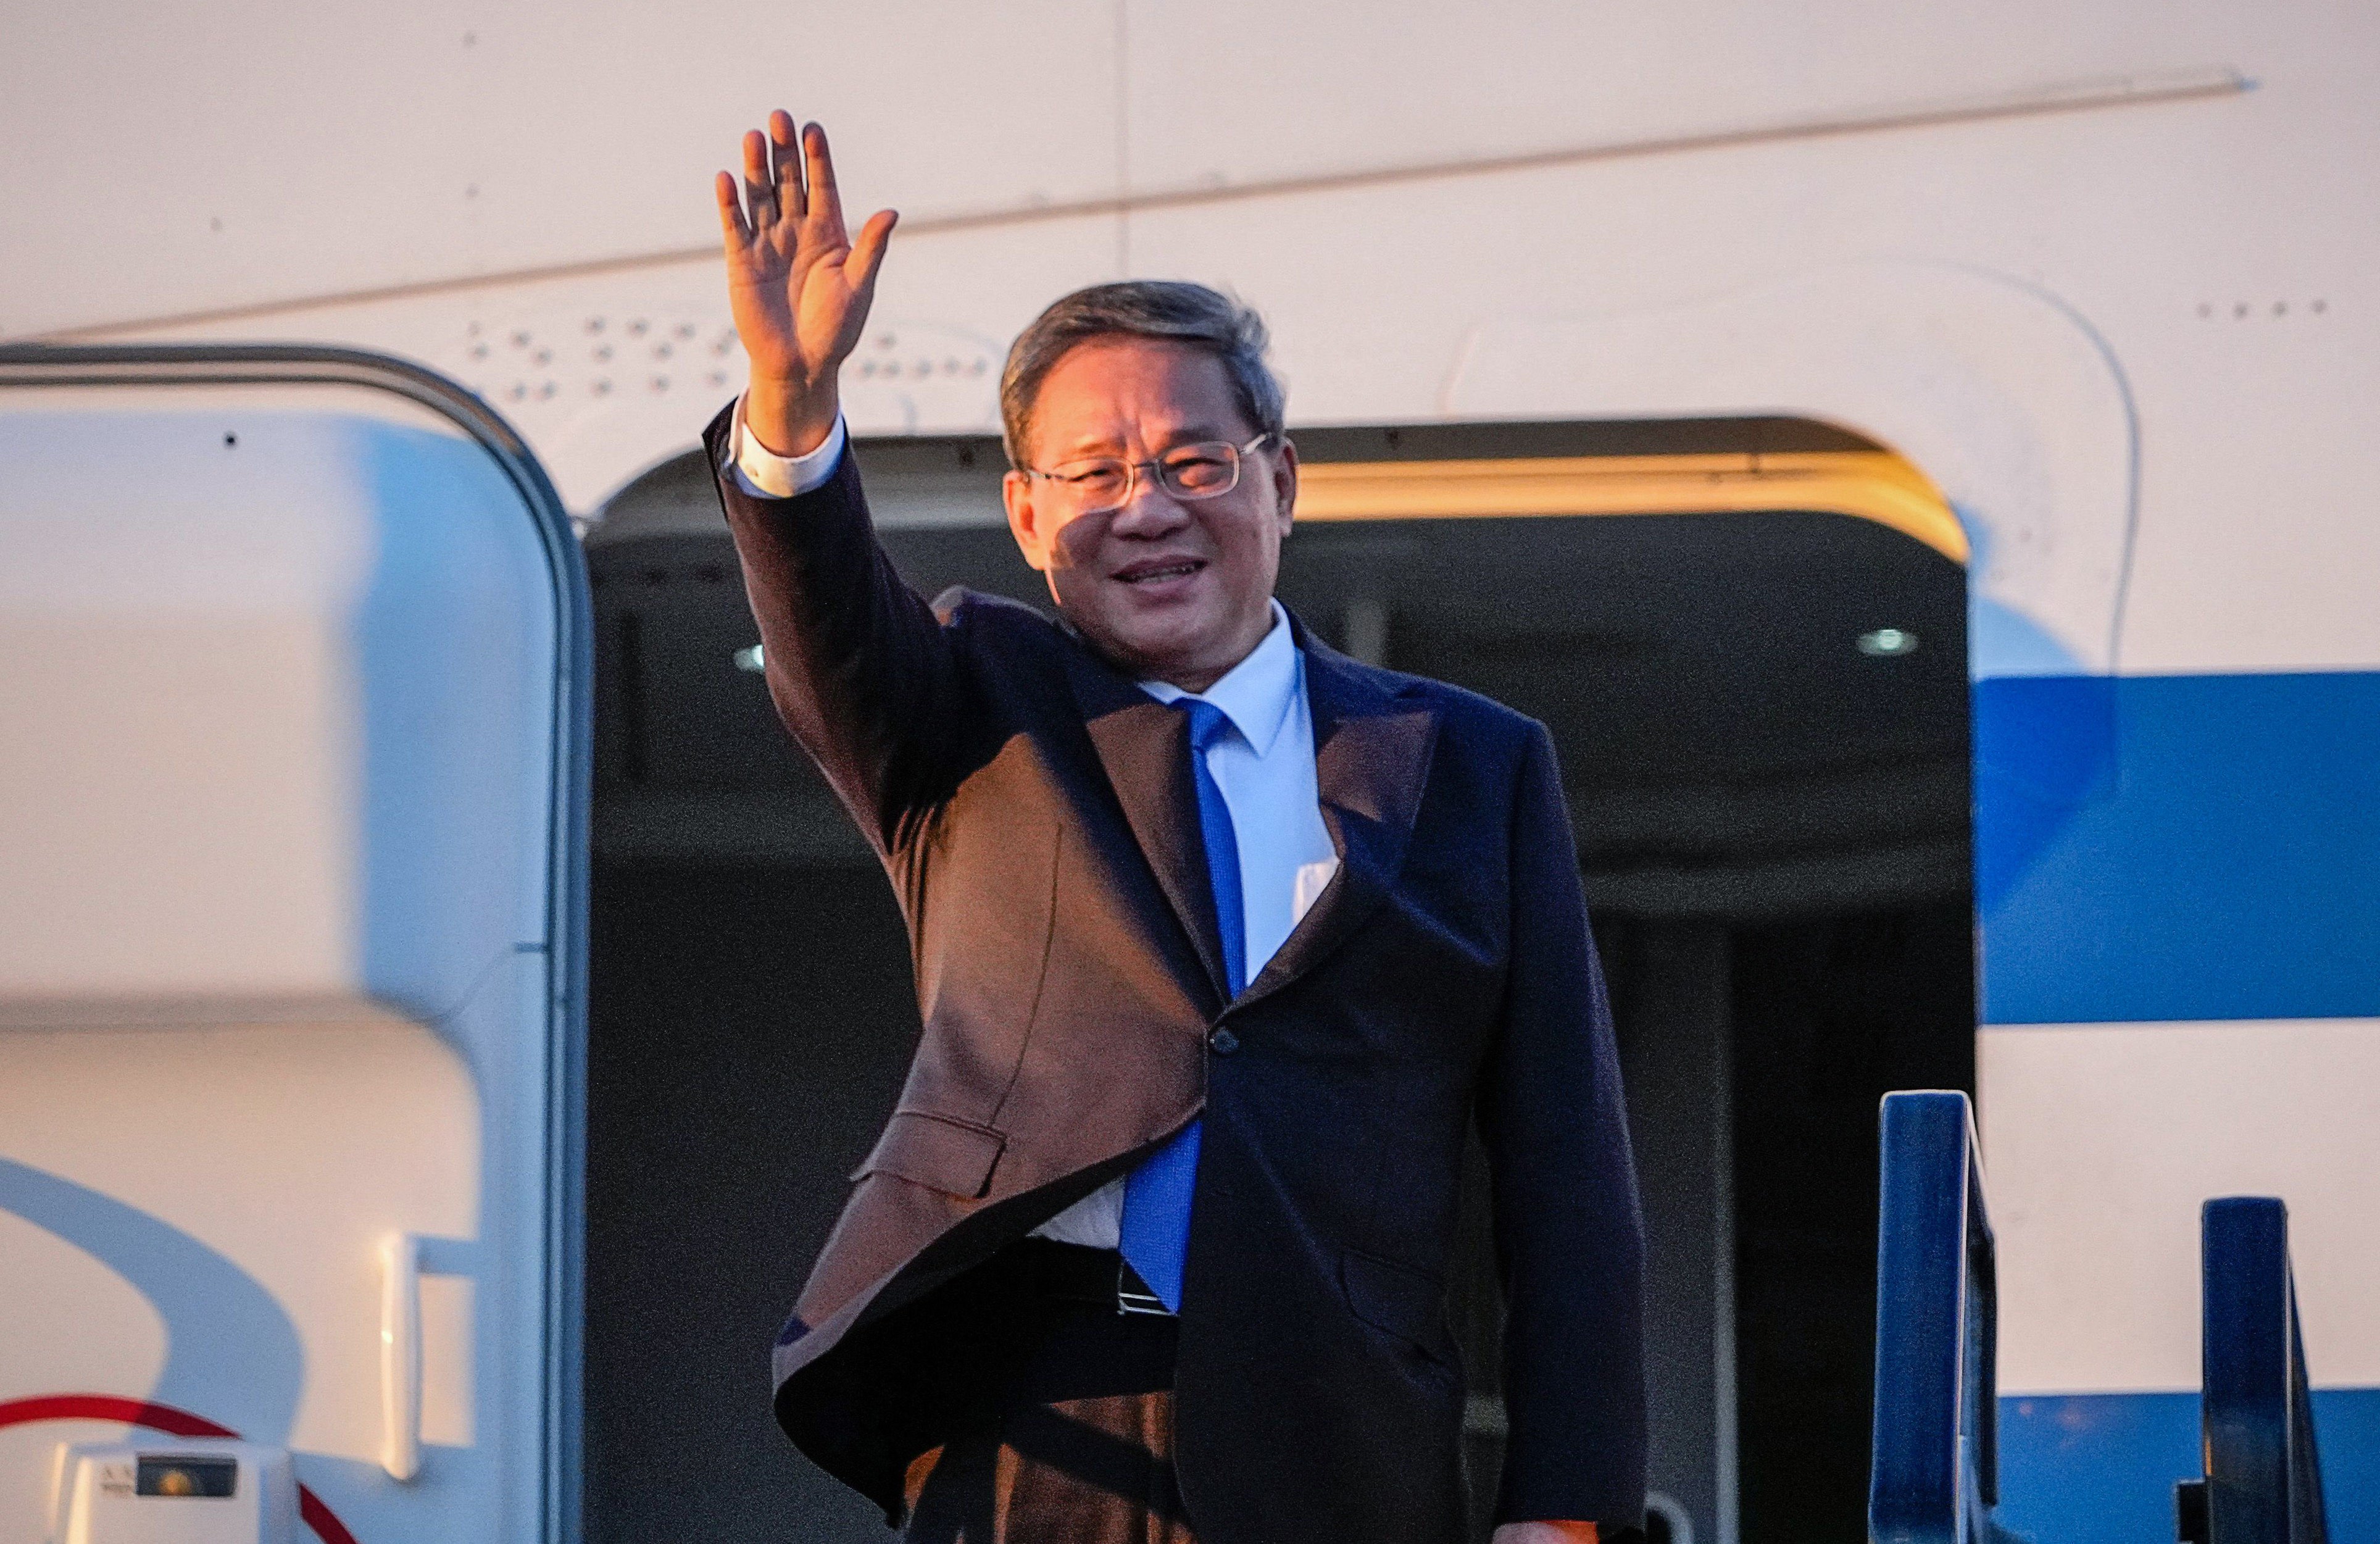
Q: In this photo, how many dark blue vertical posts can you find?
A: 2